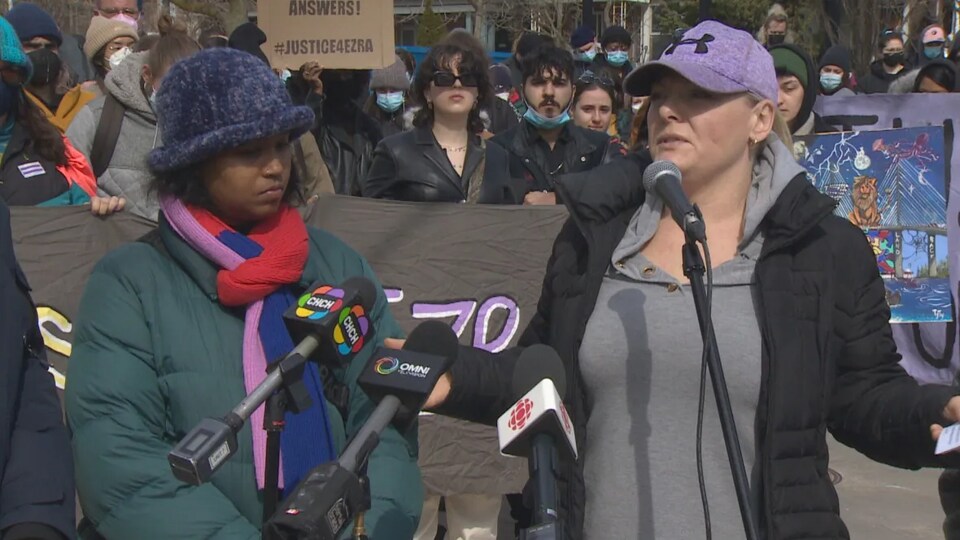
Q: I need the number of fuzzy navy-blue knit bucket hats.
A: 1